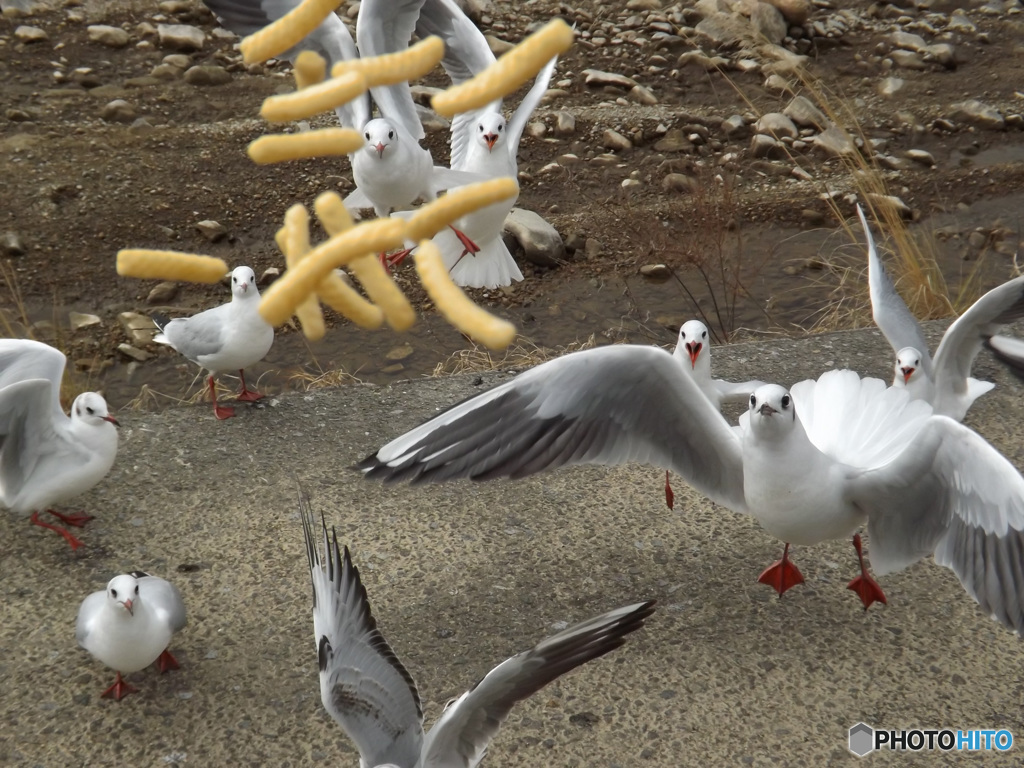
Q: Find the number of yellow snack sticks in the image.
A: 13